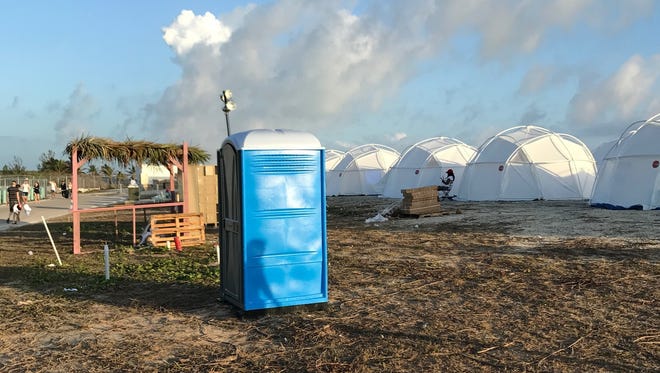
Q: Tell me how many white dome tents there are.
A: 5